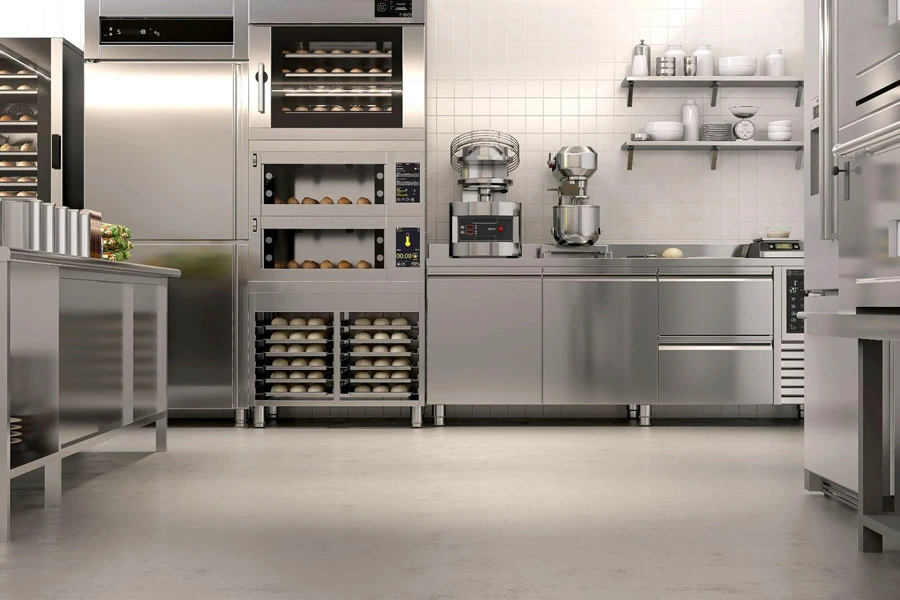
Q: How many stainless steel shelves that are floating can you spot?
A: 2